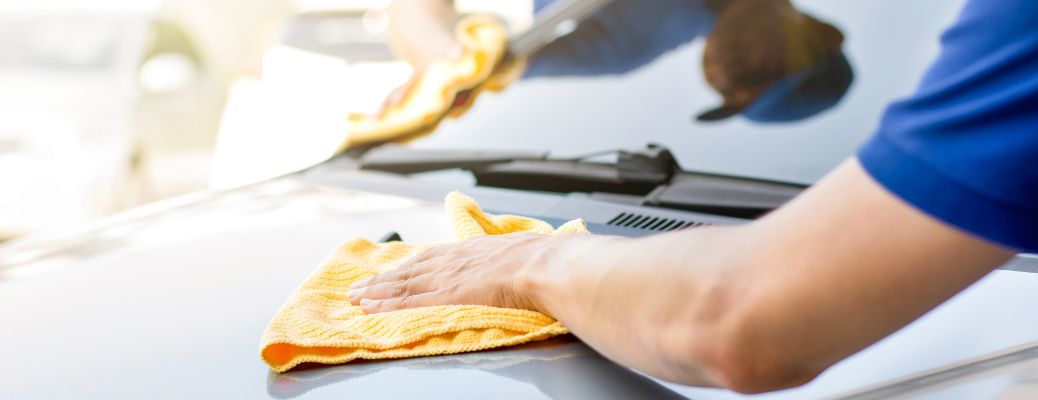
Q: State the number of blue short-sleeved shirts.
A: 1